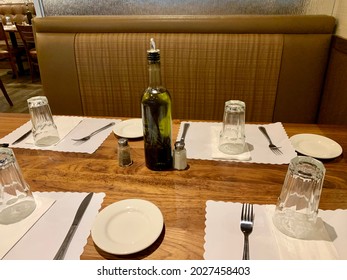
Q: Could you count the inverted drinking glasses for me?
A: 4